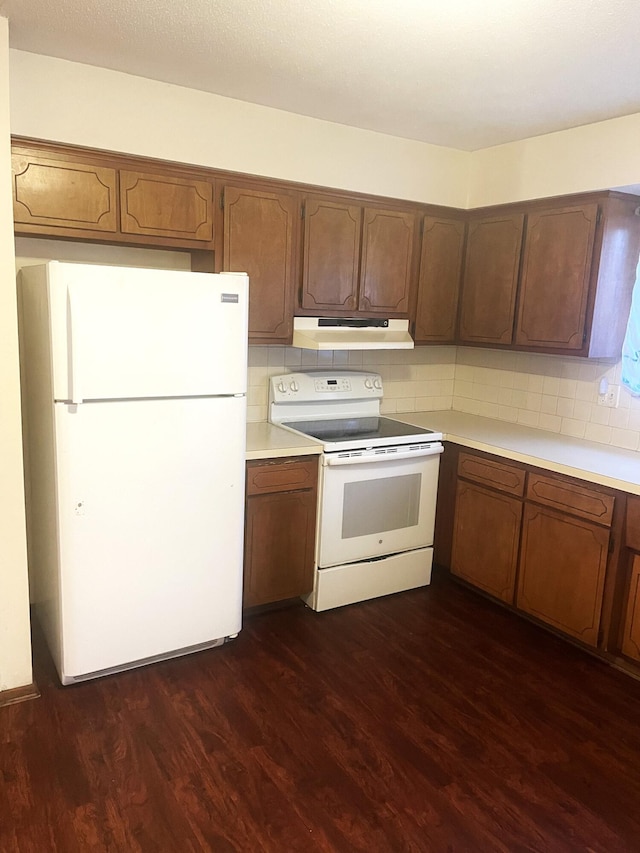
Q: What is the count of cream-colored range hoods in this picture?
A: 1